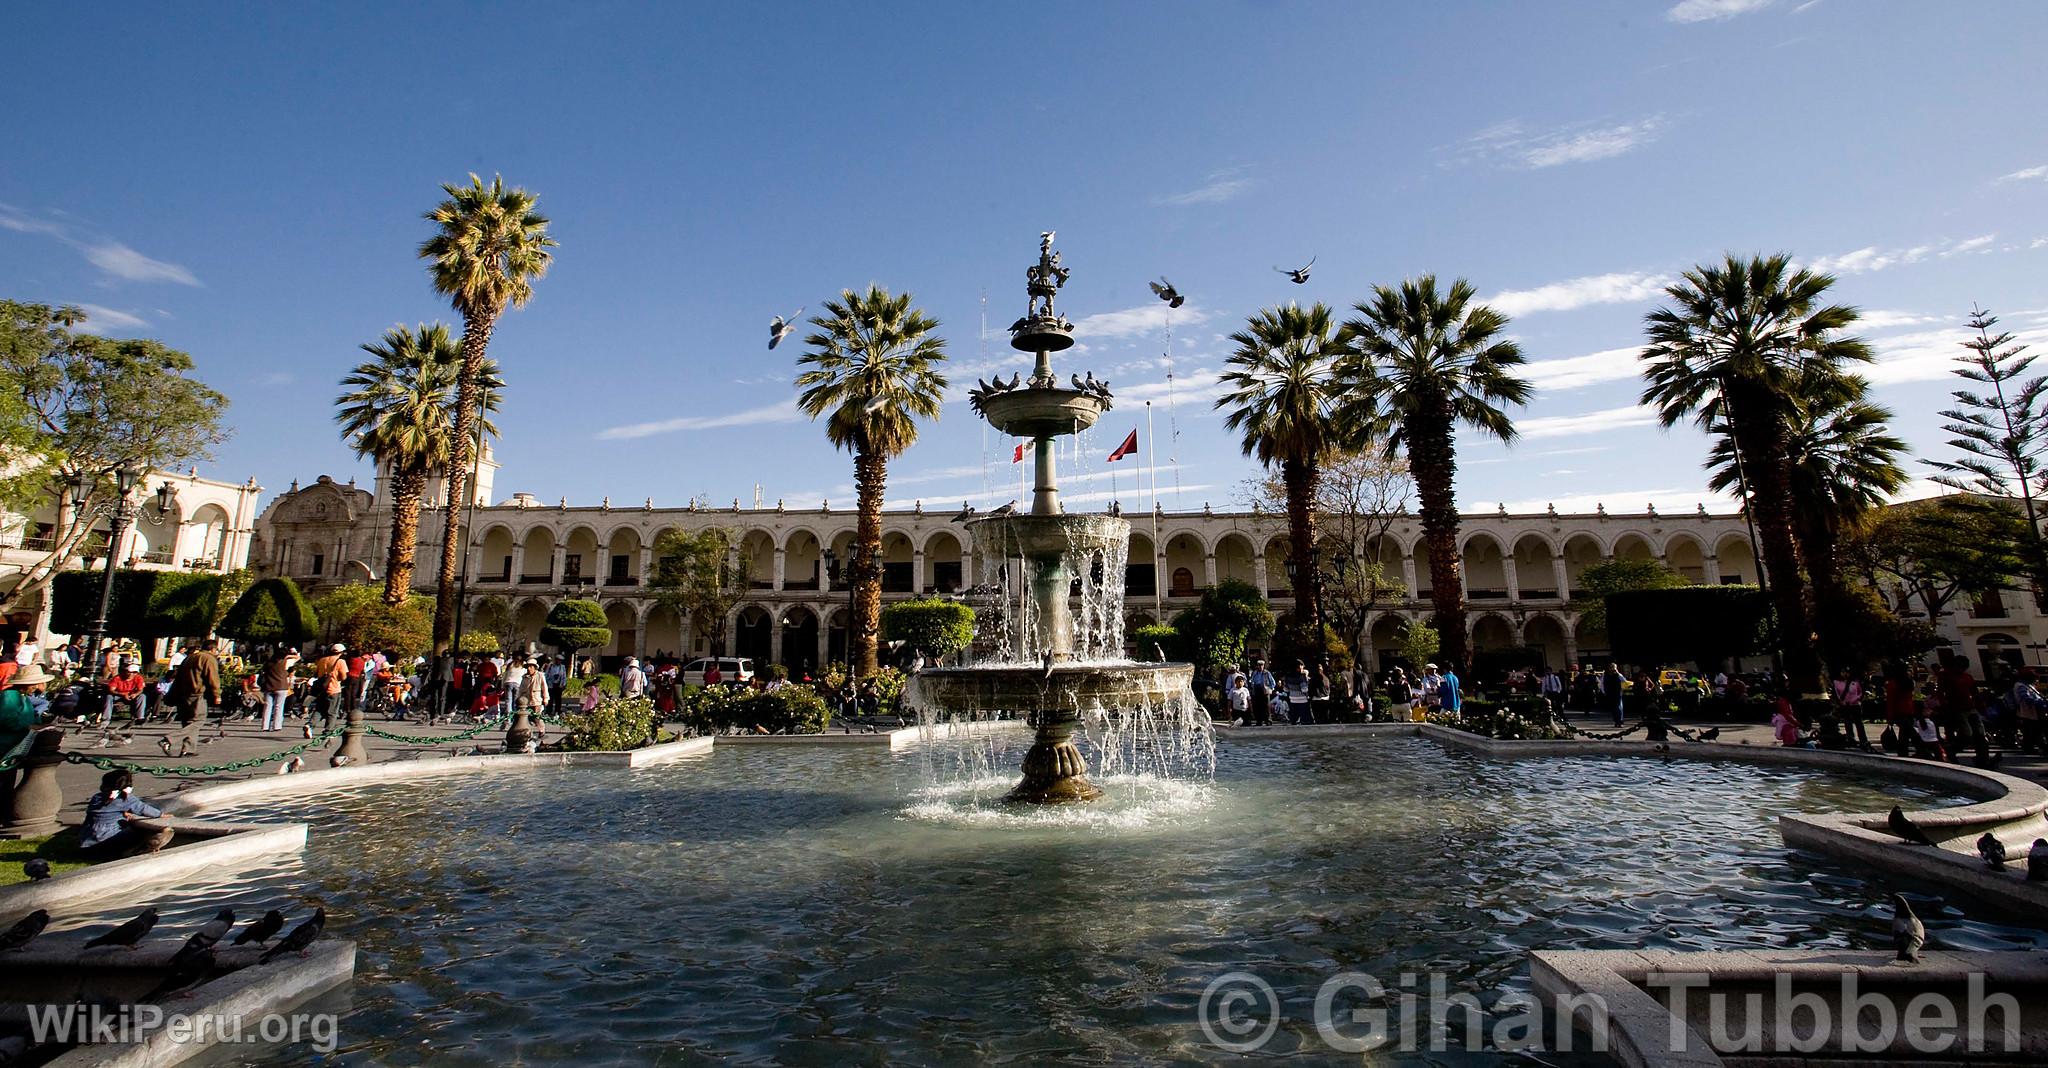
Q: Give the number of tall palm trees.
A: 7